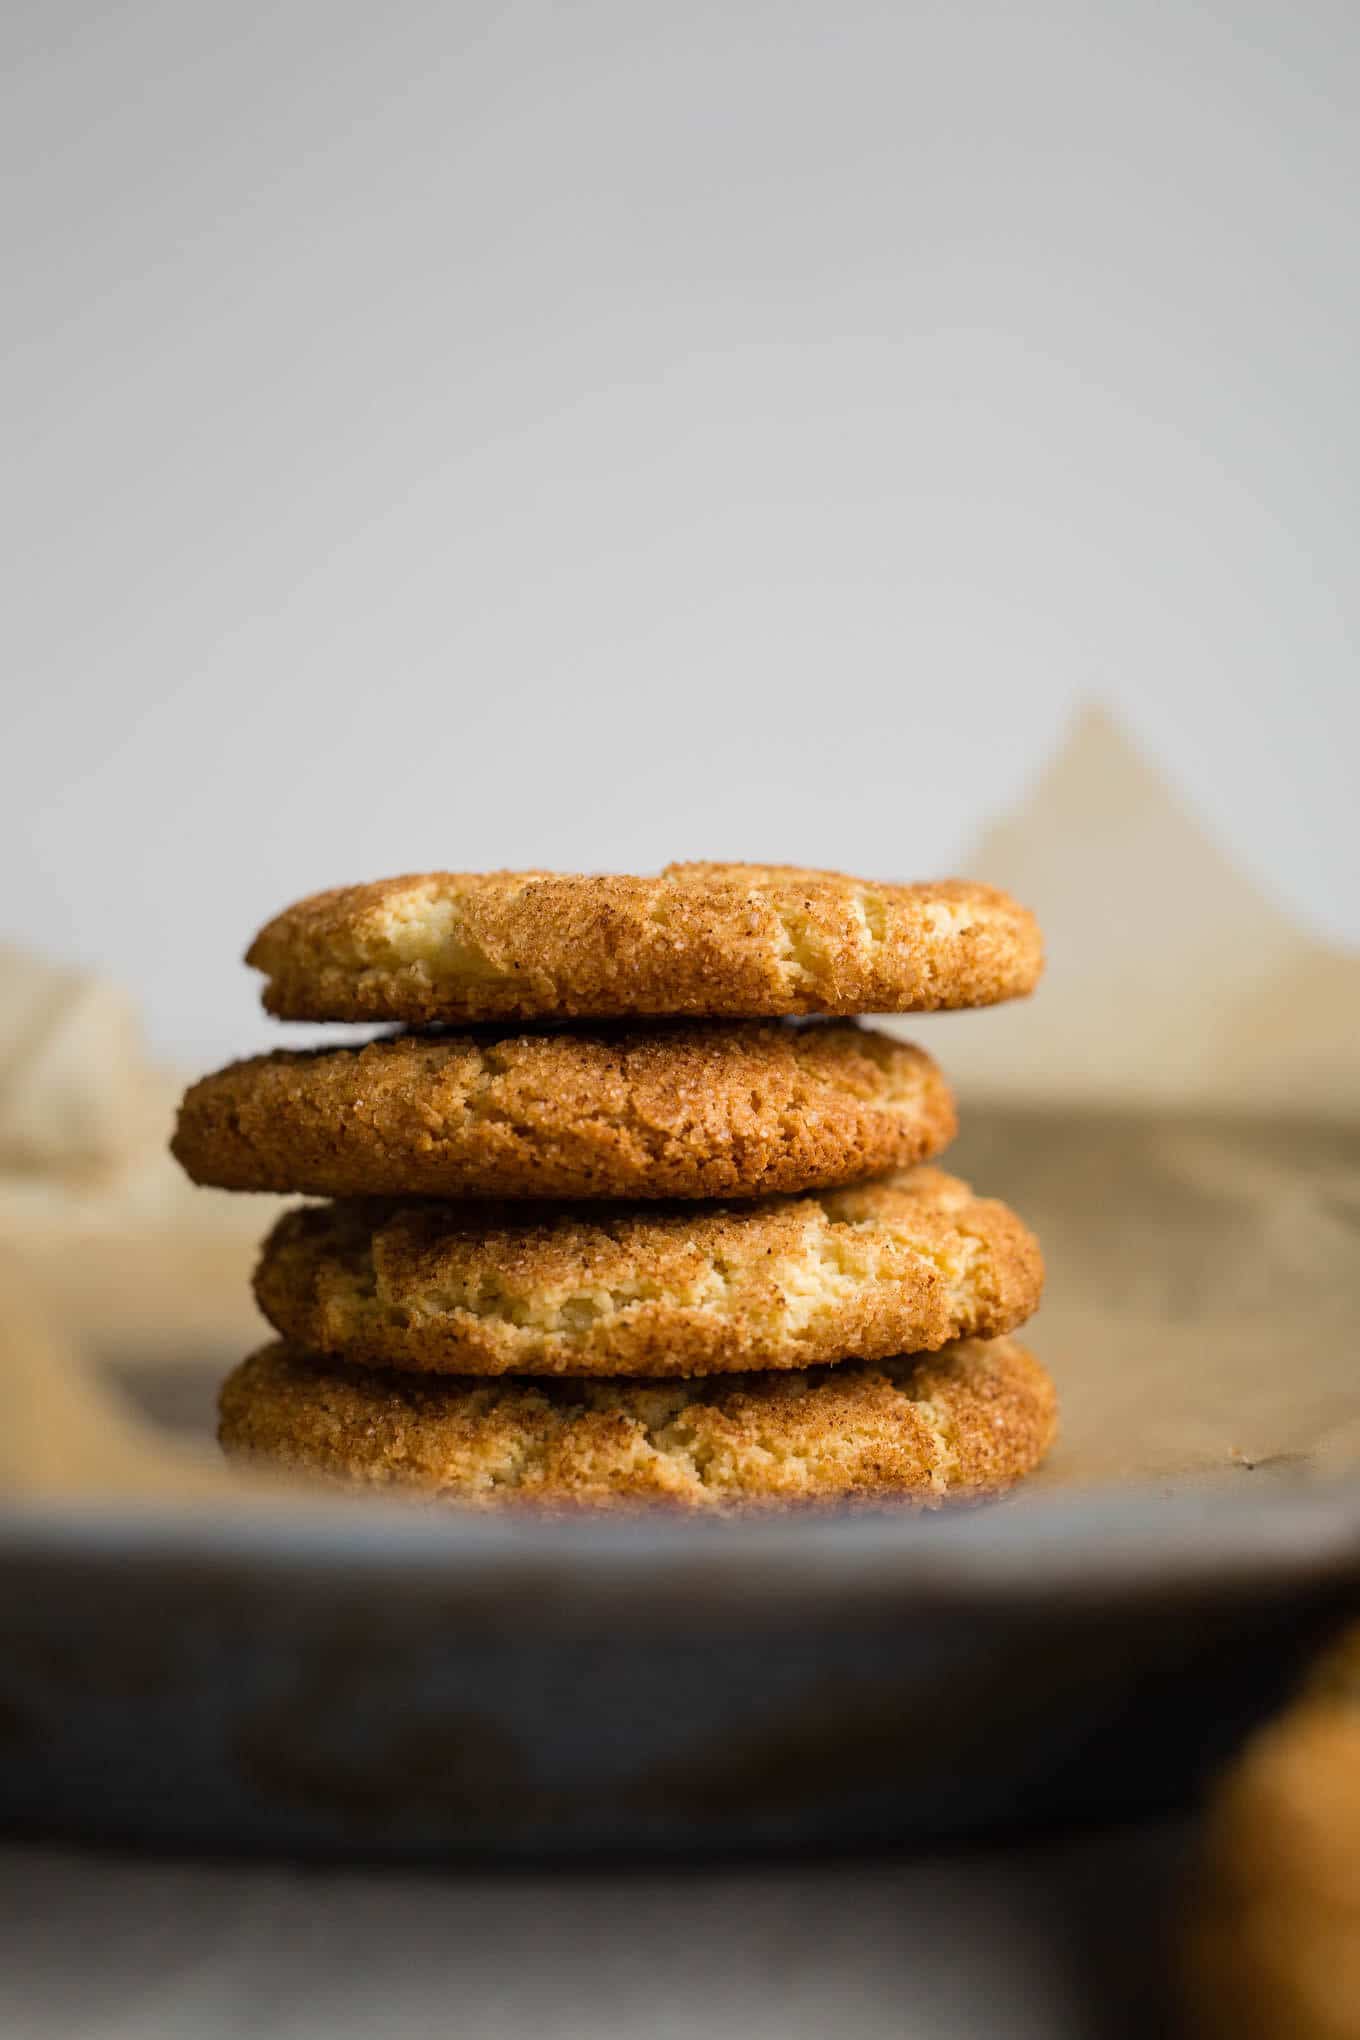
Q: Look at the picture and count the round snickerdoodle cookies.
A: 4